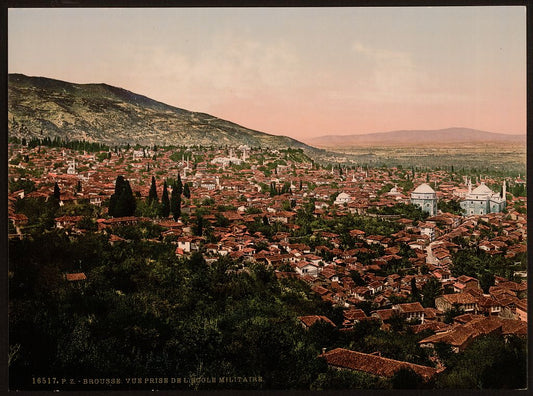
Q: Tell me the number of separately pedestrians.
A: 0